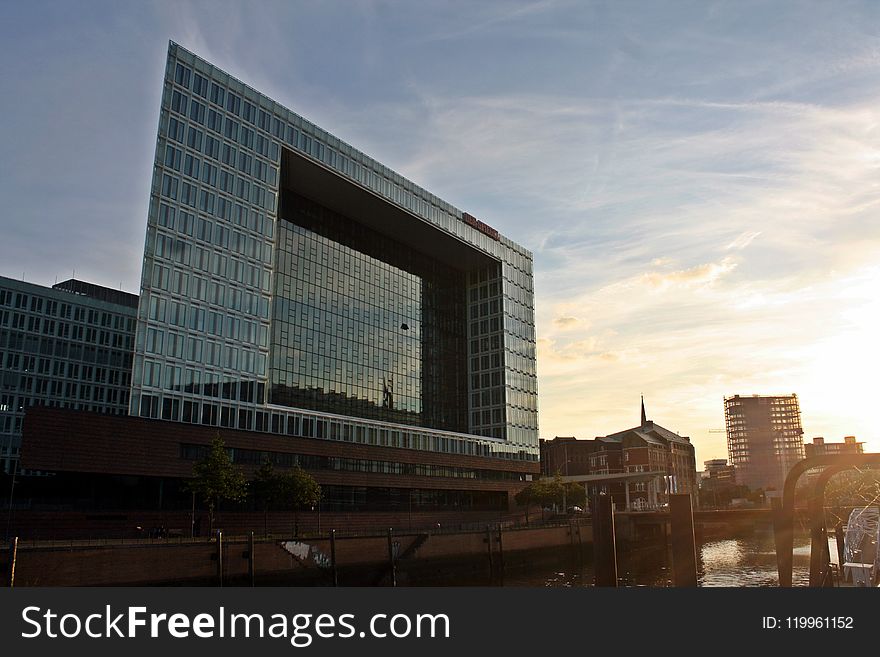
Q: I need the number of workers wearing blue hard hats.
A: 0